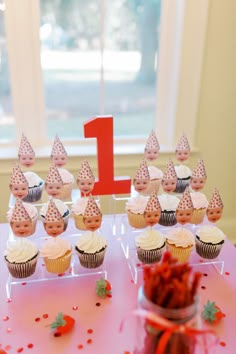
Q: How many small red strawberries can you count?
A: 3